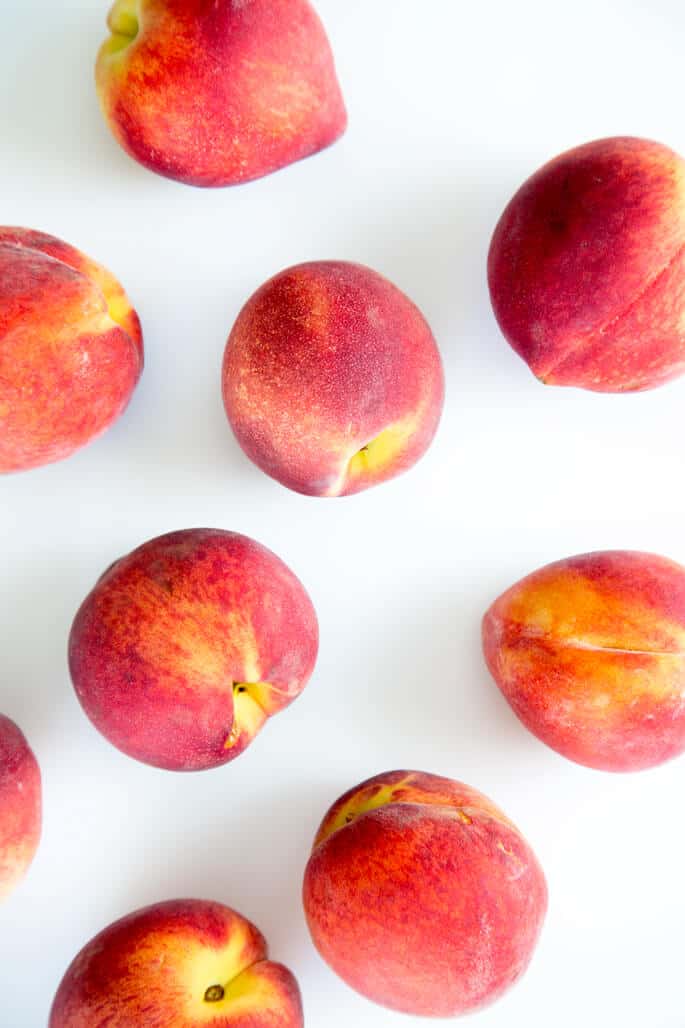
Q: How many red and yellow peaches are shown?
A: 9